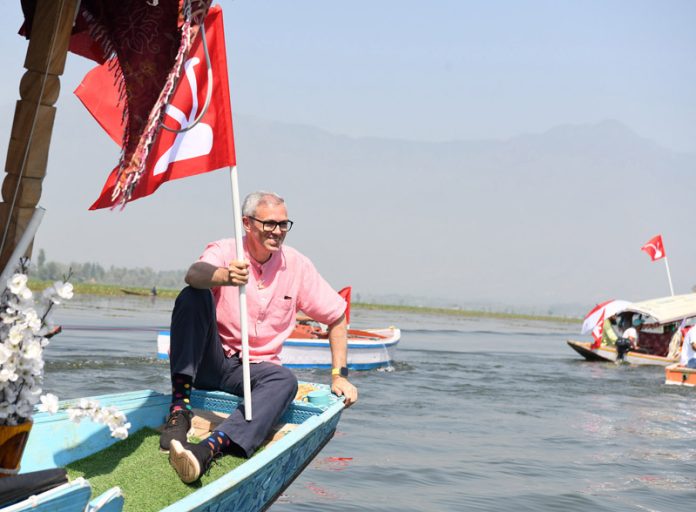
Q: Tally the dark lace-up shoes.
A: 2